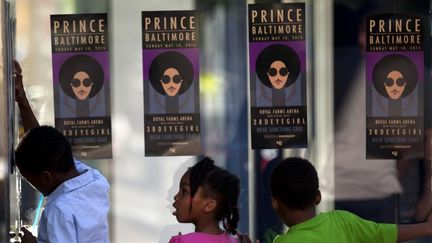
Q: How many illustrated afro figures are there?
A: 4